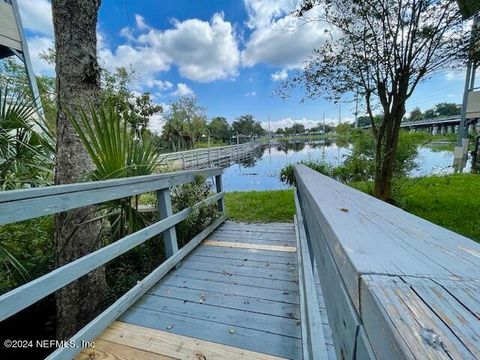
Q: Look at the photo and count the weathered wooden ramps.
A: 1